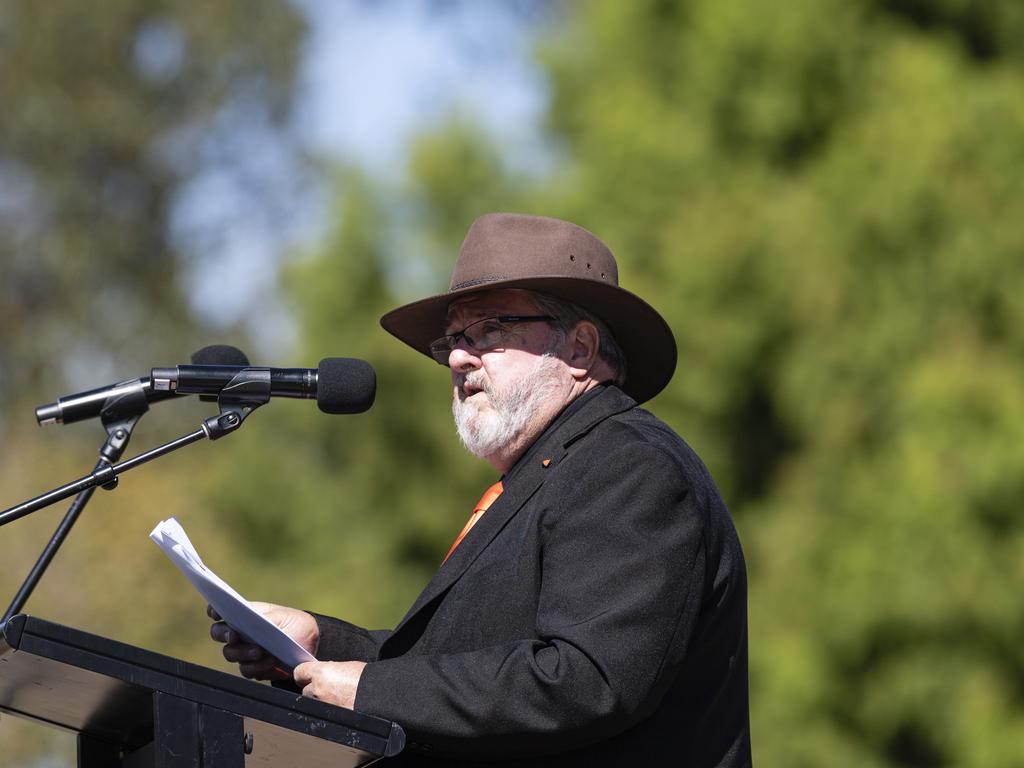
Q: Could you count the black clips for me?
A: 2